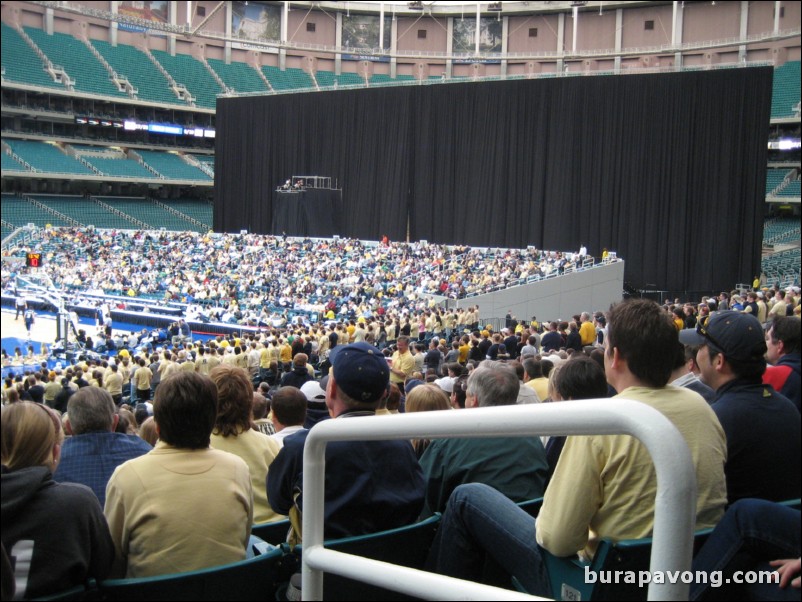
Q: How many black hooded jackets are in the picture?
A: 1